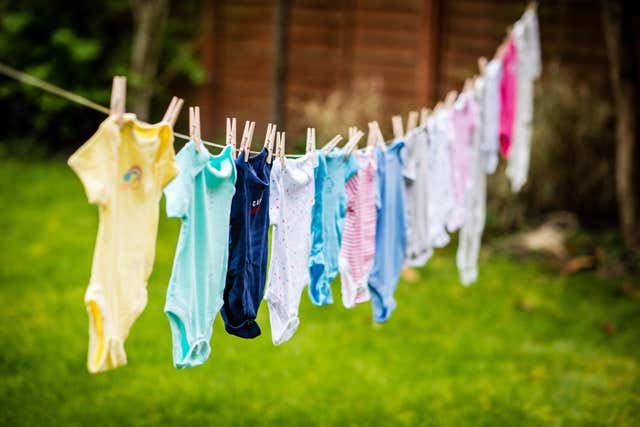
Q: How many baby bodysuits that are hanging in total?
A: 14